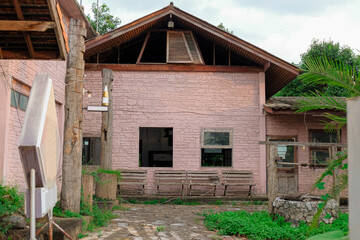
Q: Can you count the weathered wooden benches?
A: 4